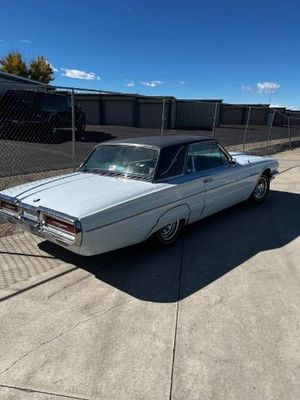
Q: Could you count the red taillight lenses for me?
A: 2